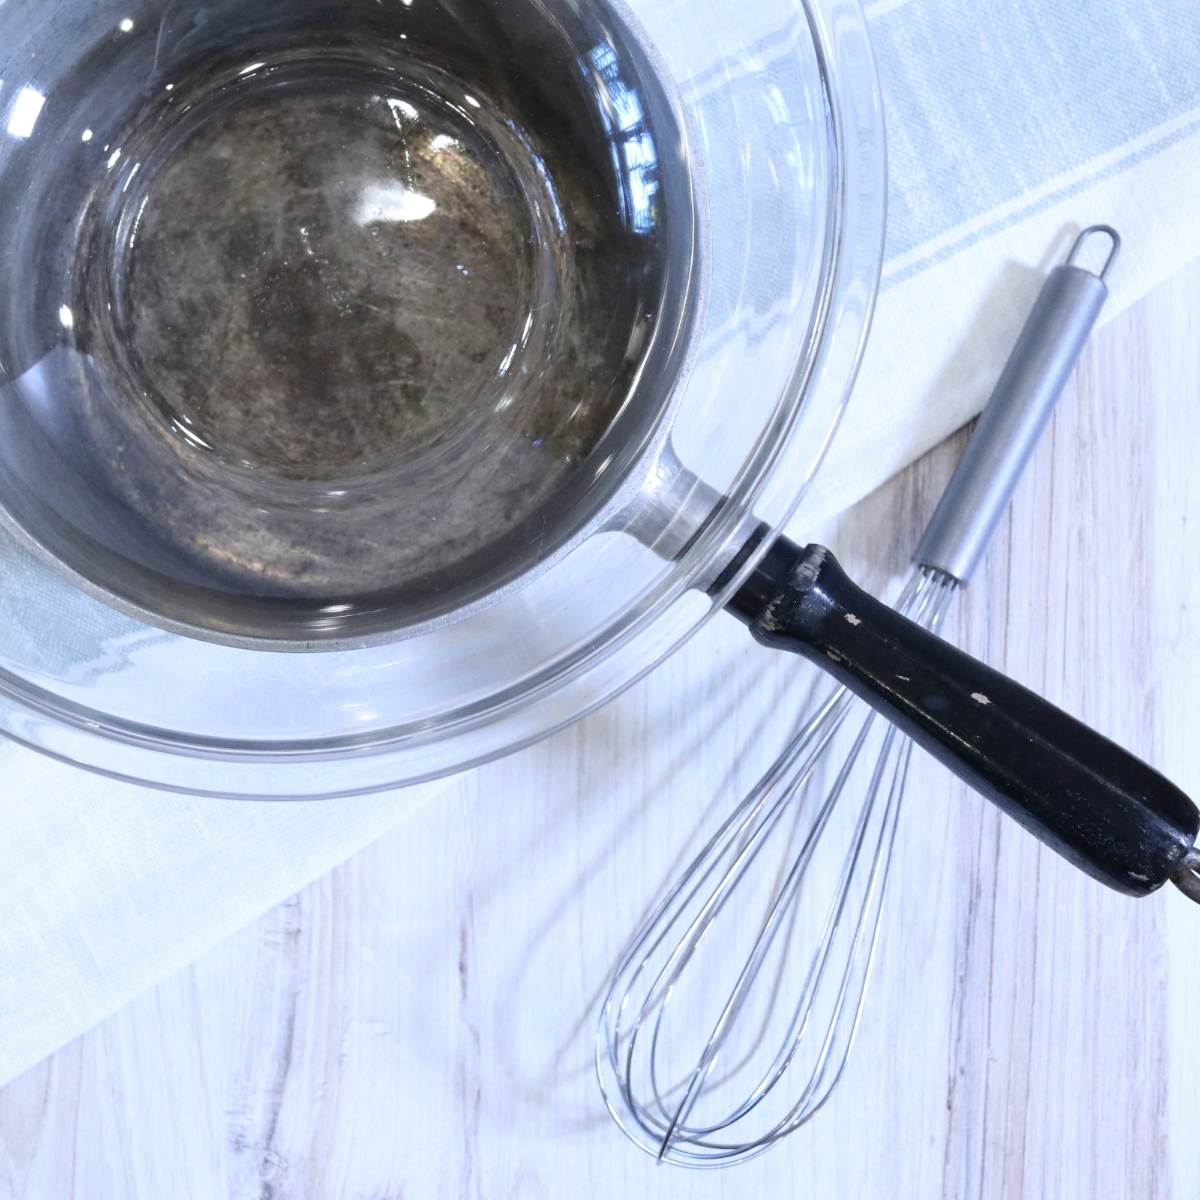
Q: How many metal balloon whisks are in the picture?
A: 1